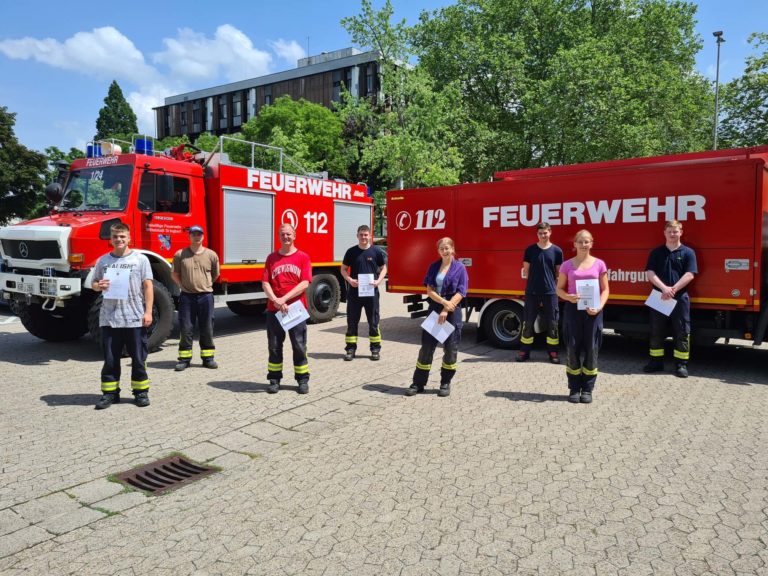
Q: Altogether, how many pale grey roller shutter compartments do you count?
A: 2